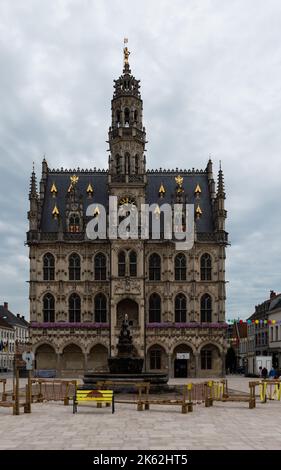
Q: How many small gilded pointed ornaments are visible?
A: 8